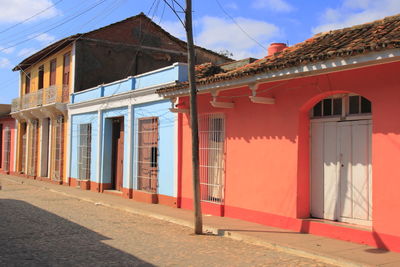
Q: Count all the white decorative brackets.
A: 3